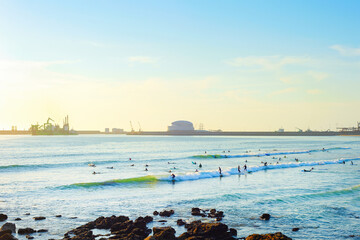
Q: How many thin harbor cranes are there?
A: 2